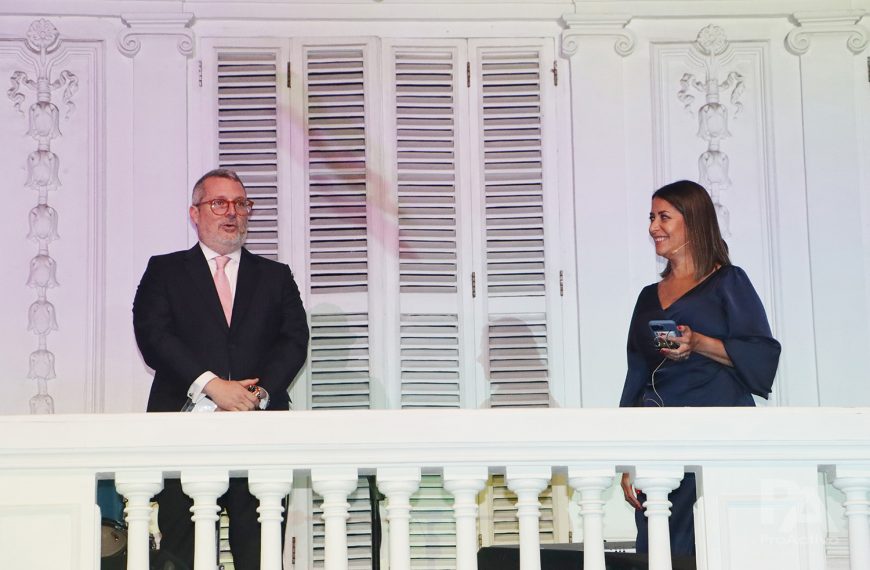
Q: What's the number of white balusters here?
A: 10